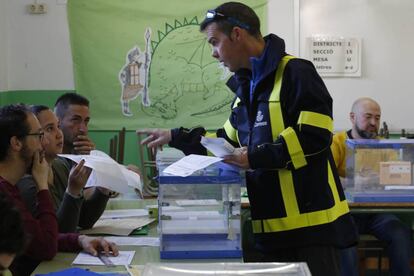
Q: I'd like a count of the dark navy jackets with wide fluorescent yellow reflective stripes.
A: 1